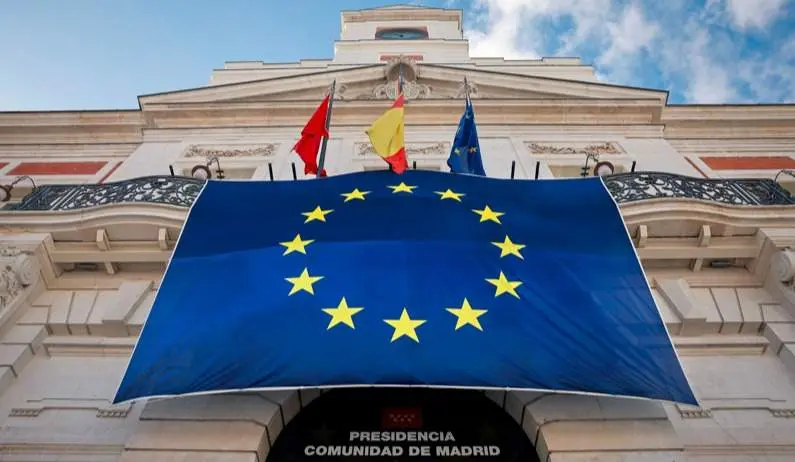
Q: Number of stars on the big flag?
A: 12